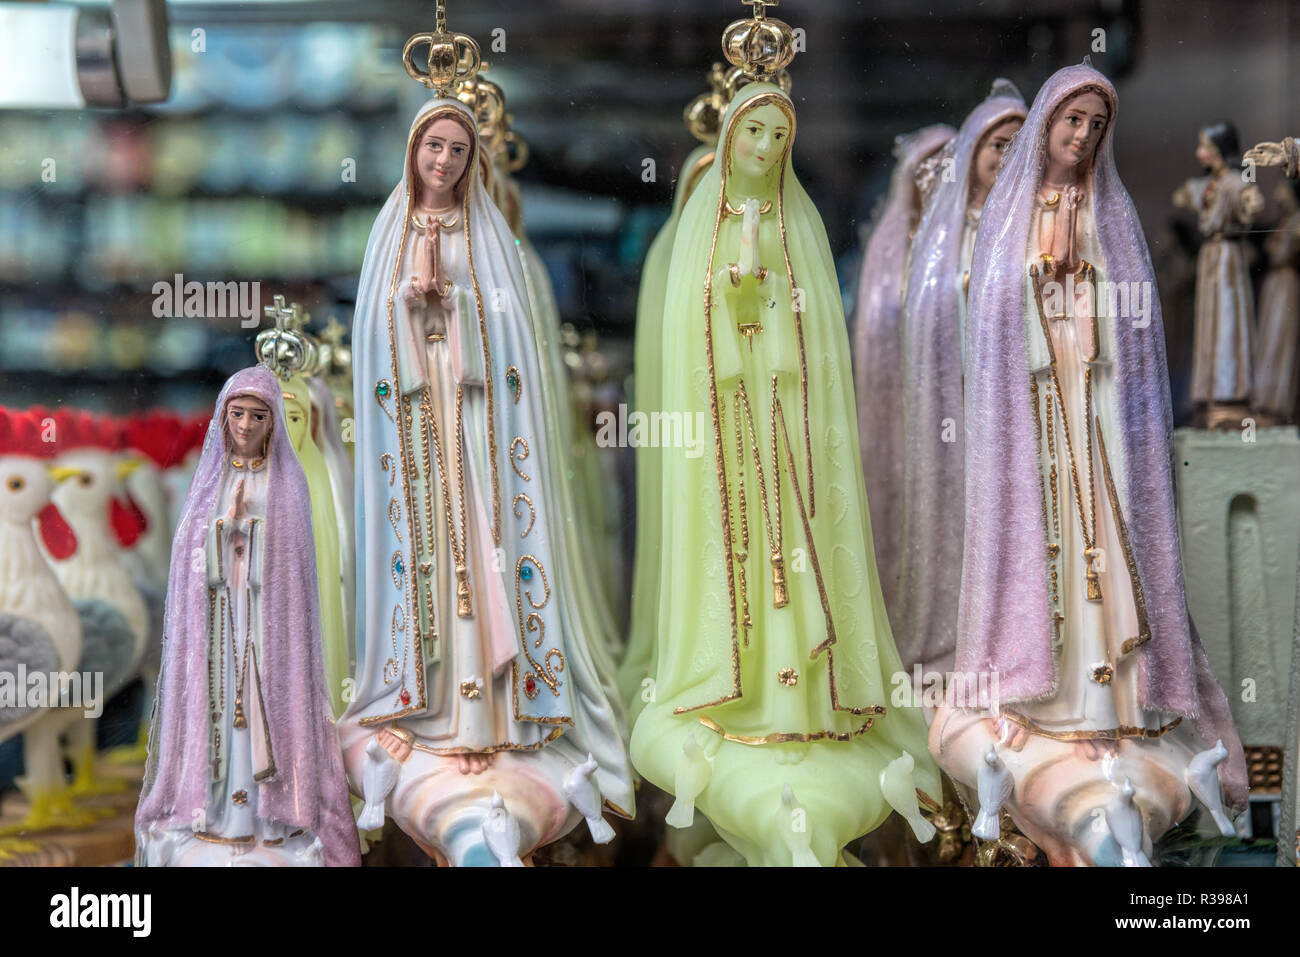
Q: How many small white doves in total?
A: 9